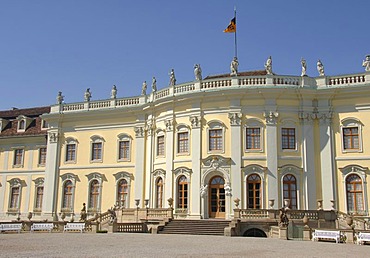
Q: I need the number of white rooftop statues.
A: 12